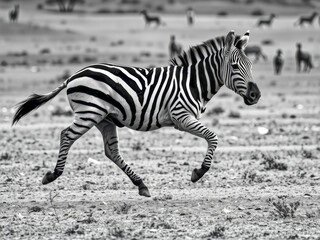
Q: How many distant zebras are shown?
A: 9